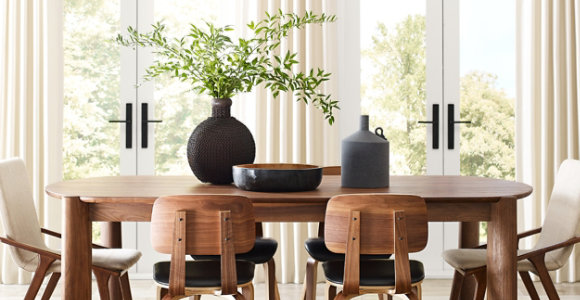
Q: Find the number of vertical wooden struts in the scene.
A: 4